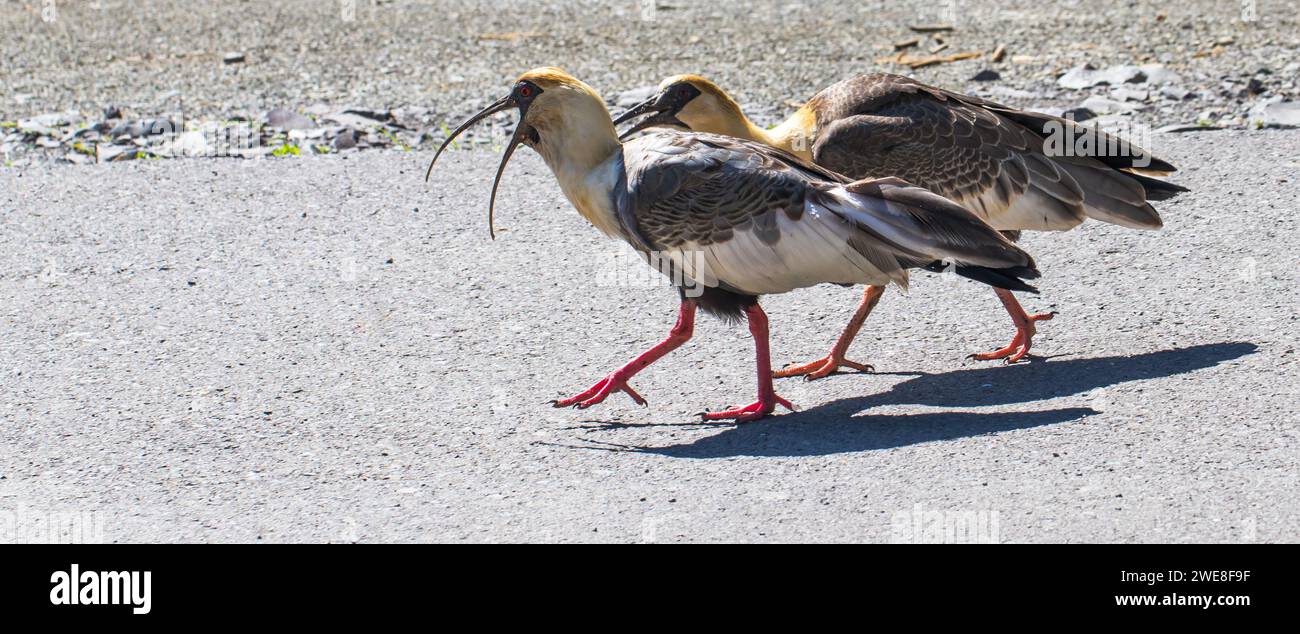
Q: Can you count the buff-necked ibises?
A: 2